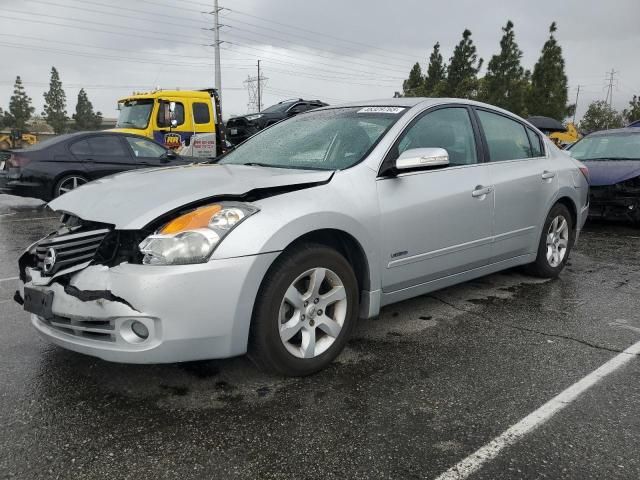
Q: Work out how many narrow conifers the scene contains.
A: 8